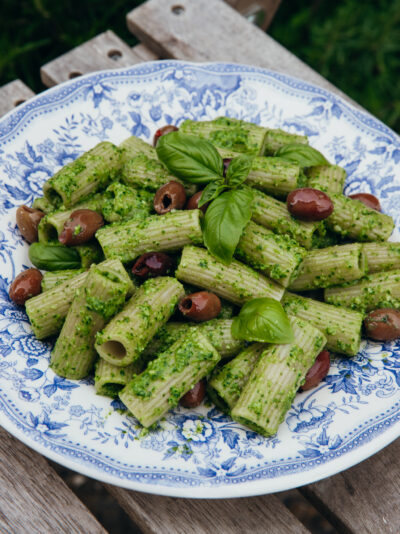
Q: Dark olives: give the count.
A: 14